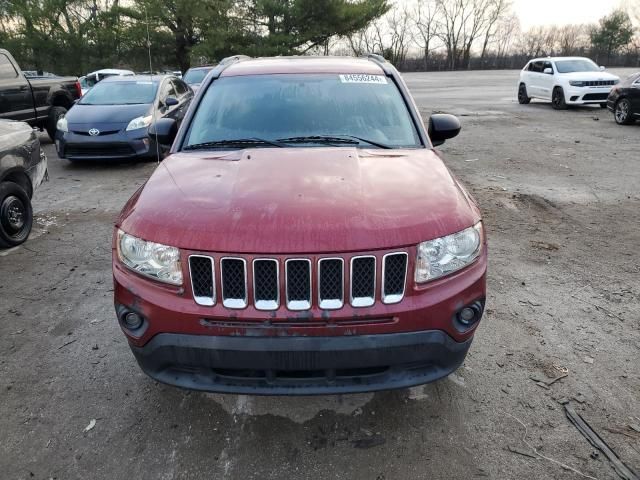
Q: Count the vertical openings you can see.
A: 7